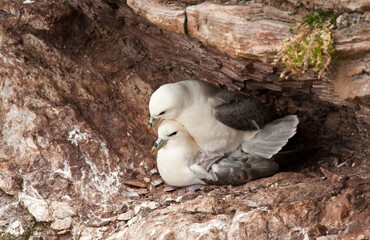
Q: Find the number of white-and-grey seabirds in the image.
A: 2